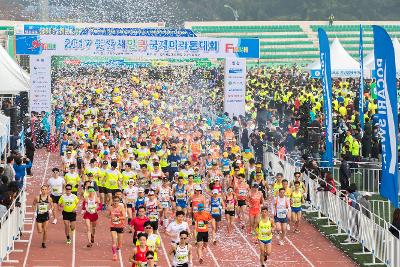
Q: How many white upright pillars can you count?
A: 2